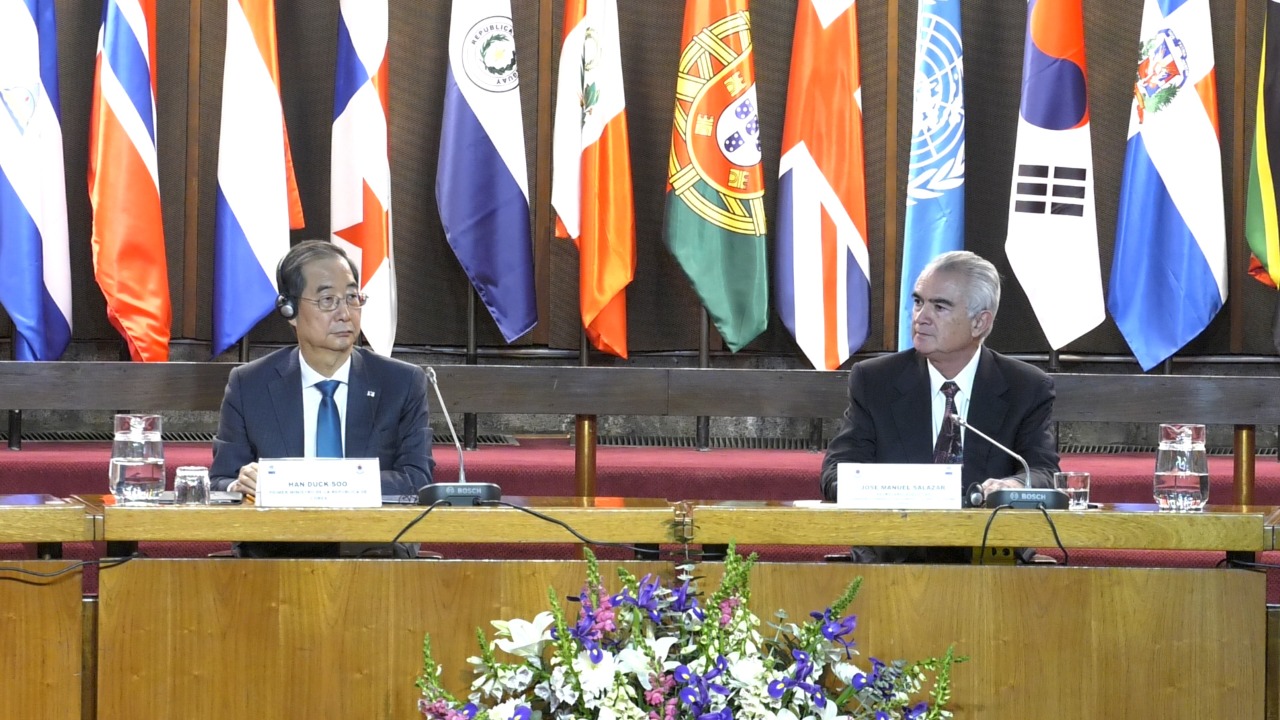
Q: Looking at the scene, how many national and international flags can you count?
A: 12